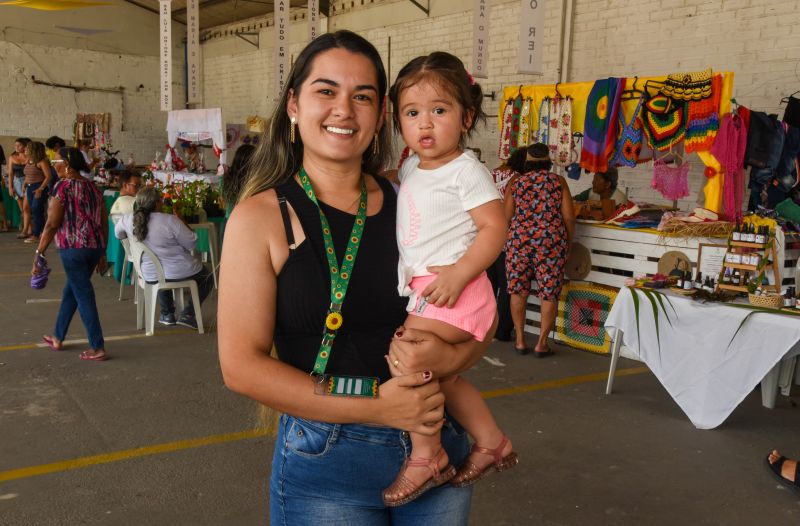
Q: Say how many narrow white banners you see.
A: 6